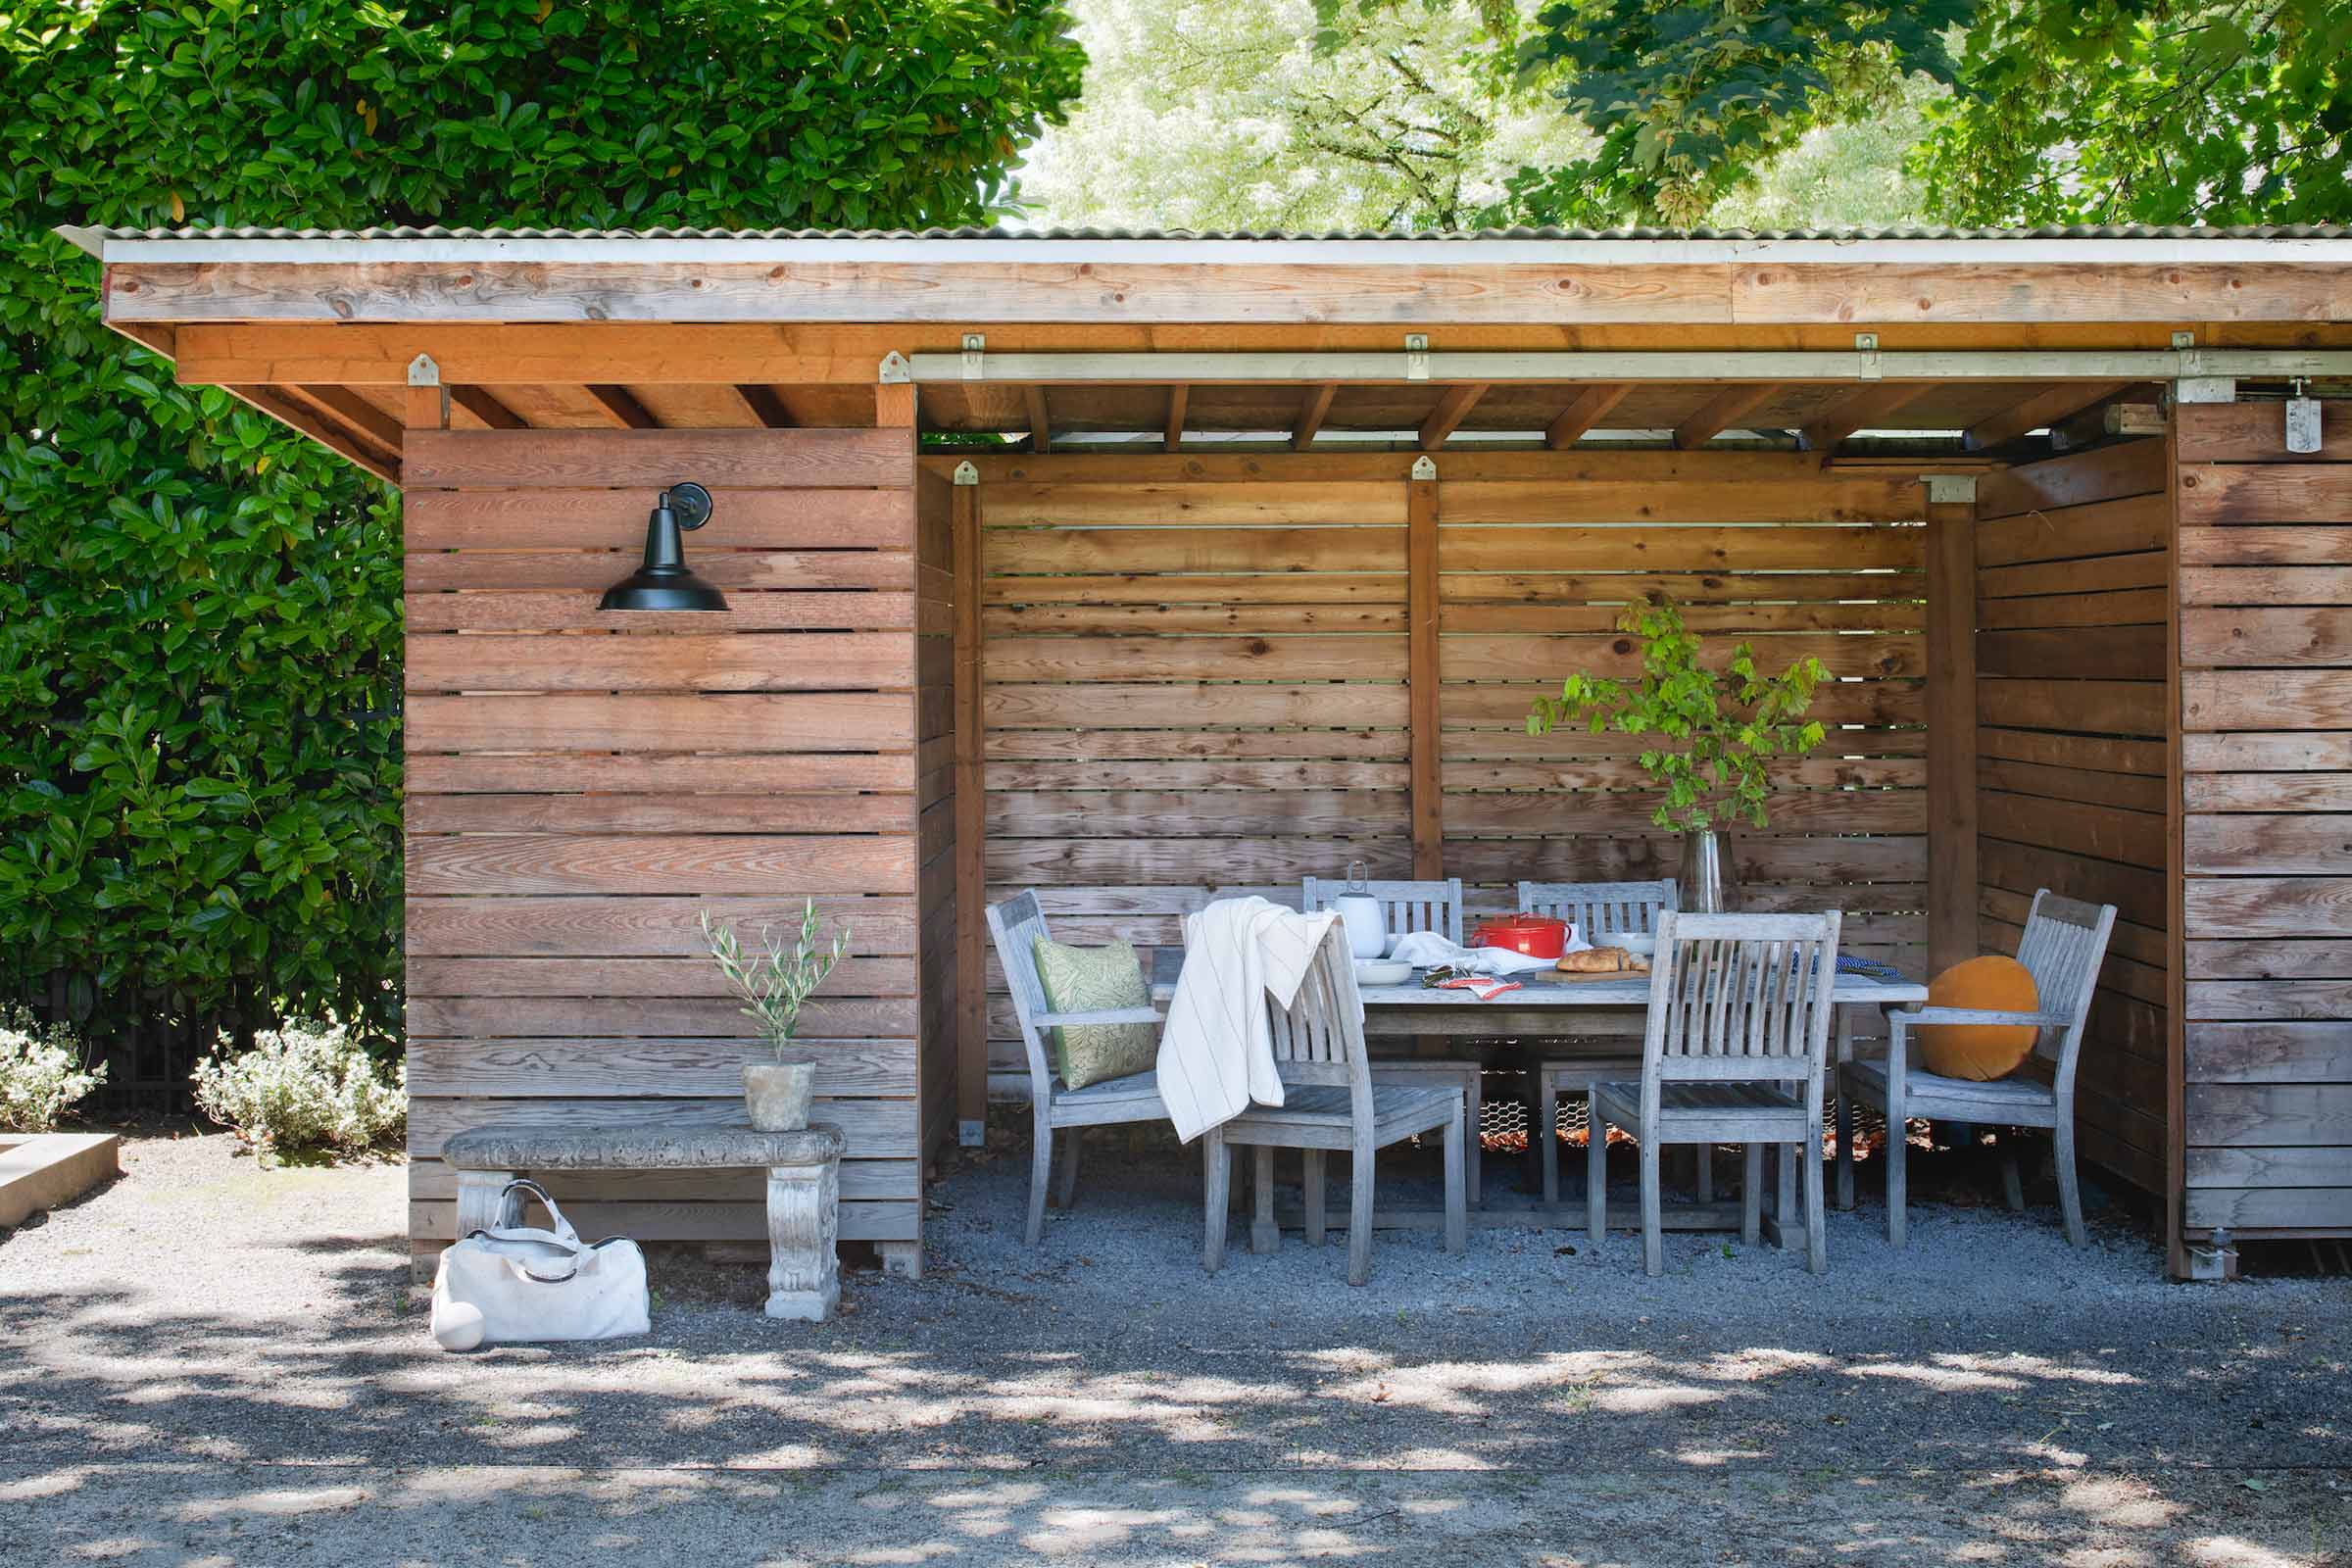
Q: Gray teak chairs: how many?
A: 6